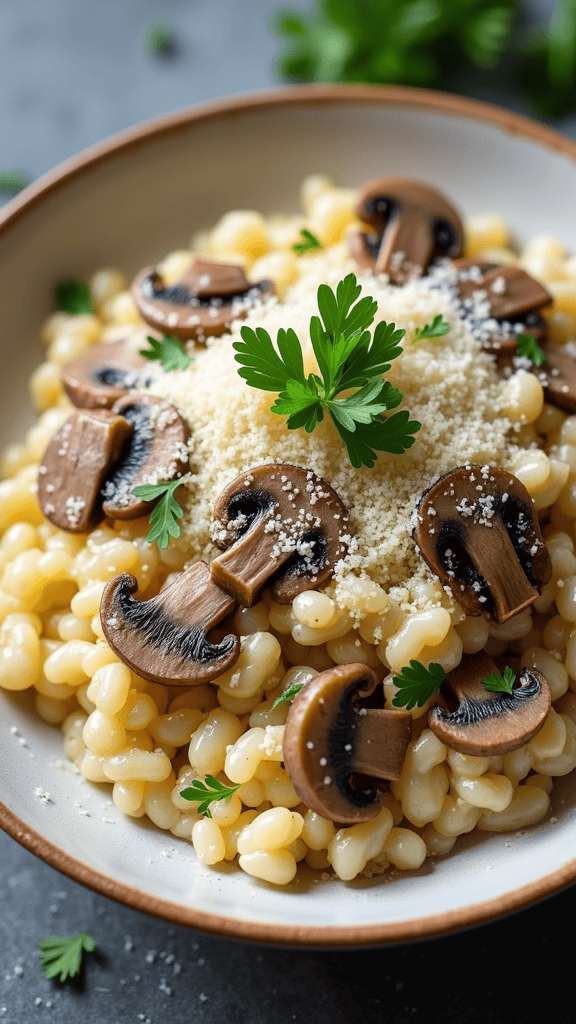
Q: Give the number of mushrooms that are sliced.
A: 11